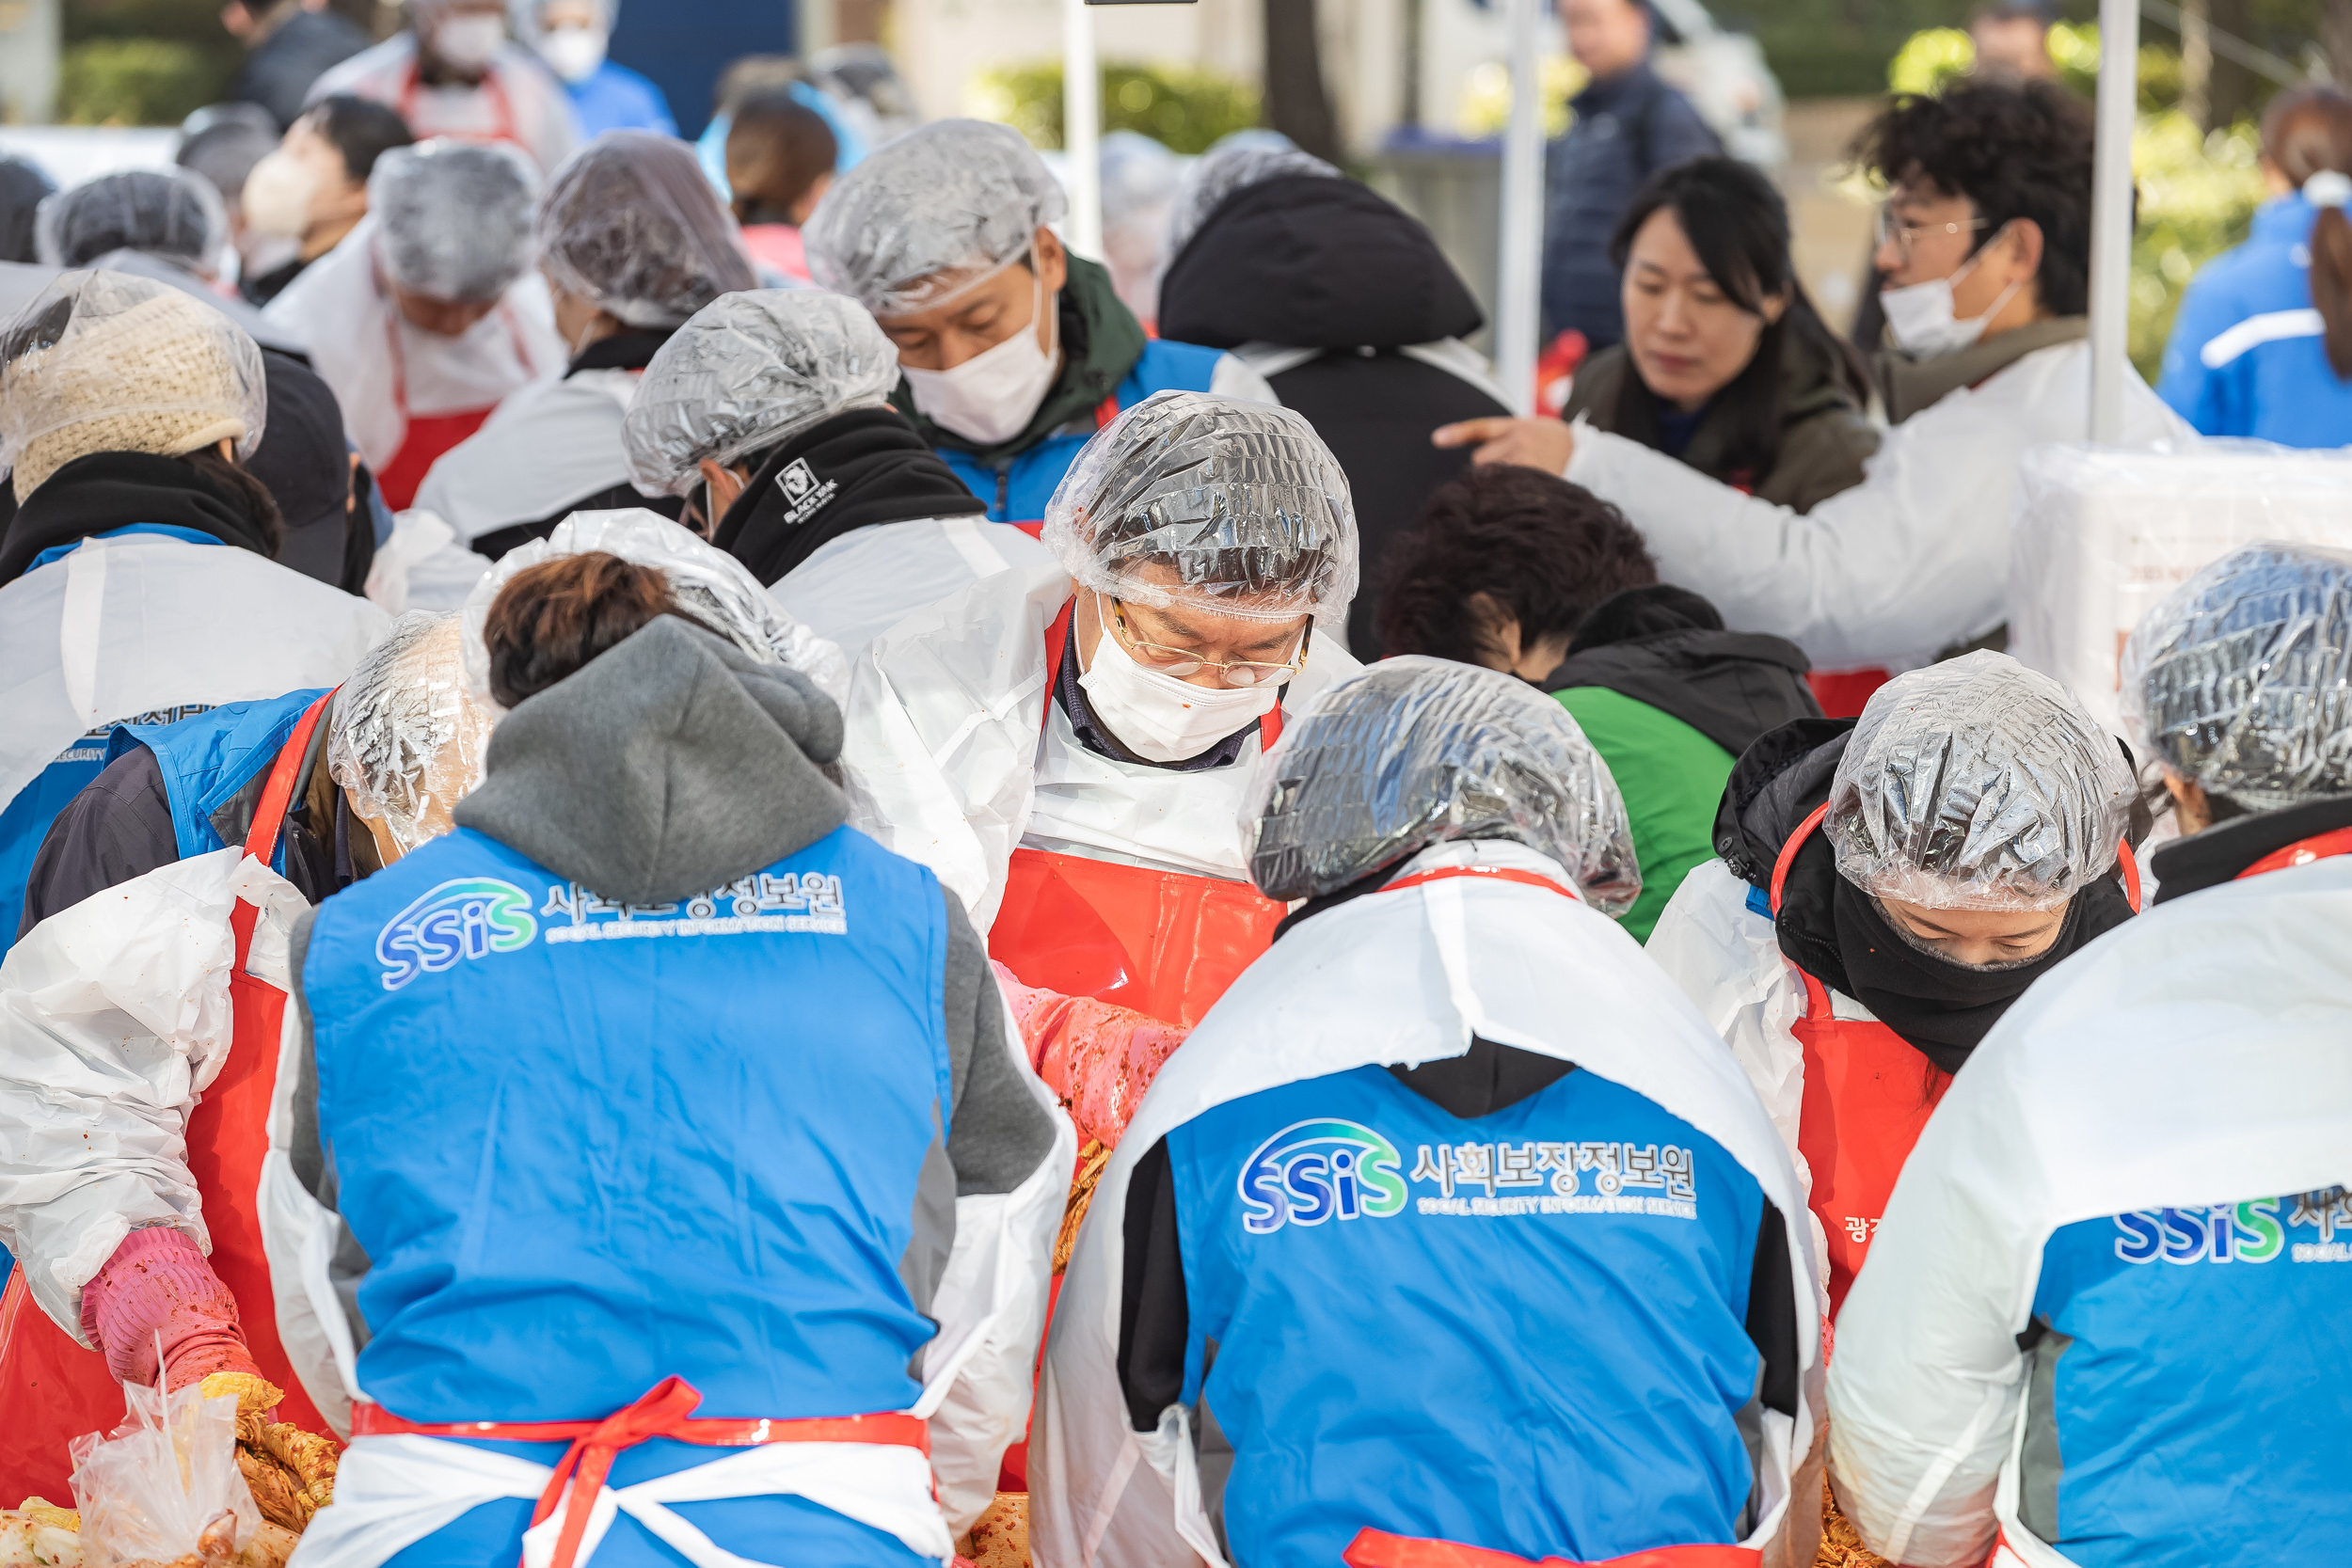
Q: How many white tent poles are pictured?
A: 3